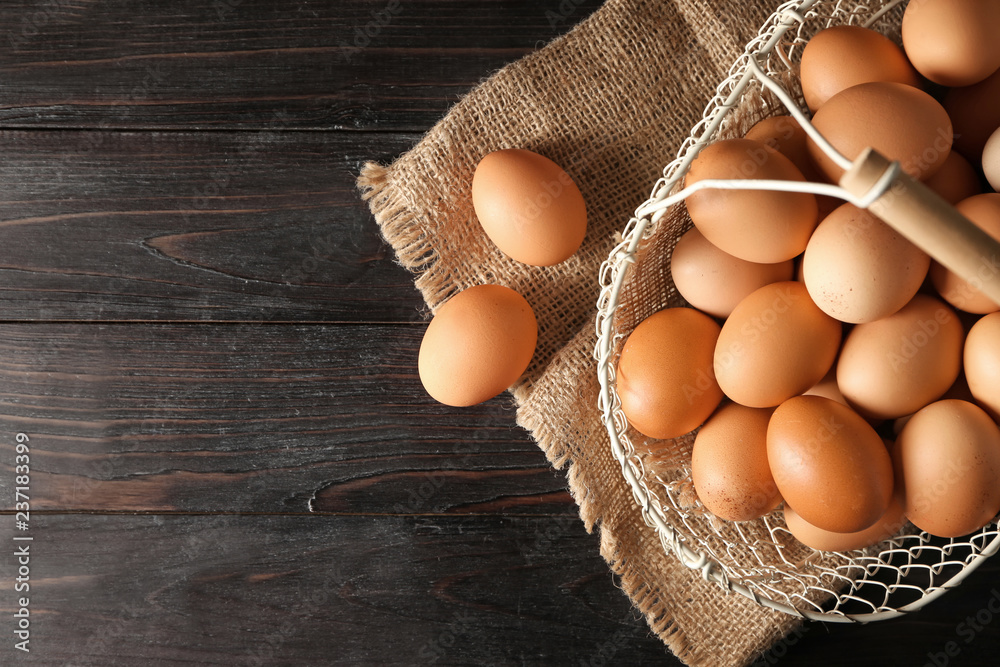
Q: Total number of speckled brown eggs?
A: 3